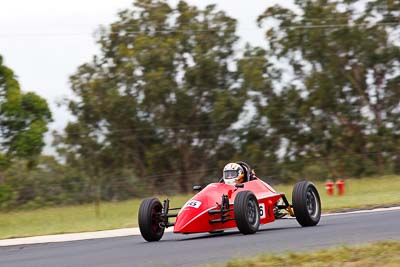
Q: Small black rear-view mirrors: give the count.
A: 2